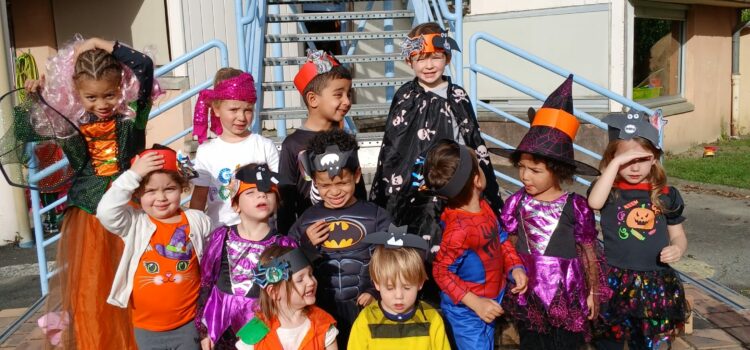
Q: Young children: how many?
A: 12